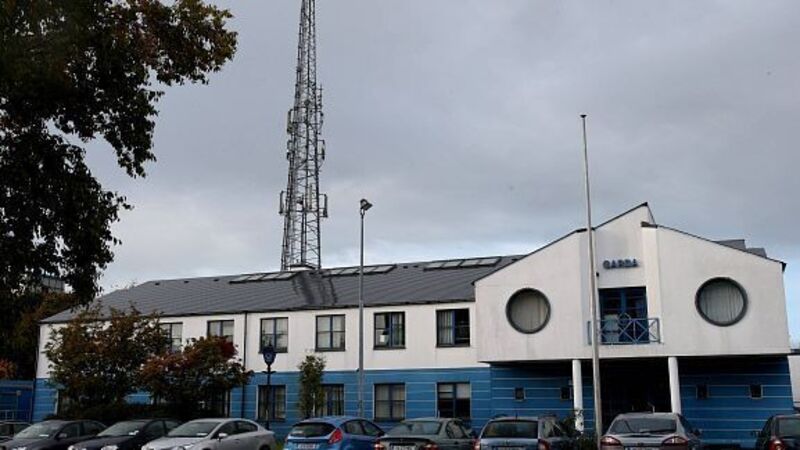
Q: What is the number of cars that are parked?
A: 9